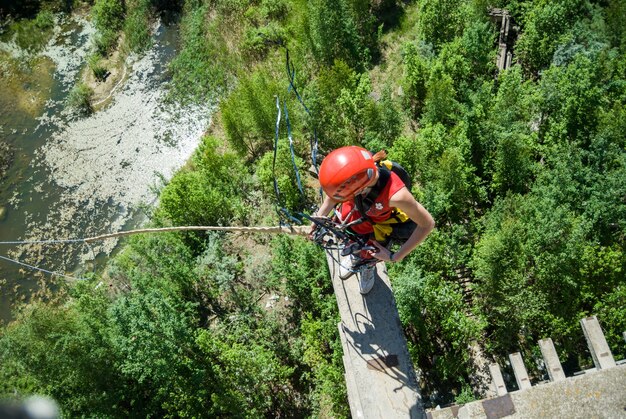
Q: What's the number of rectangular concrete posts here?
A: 4